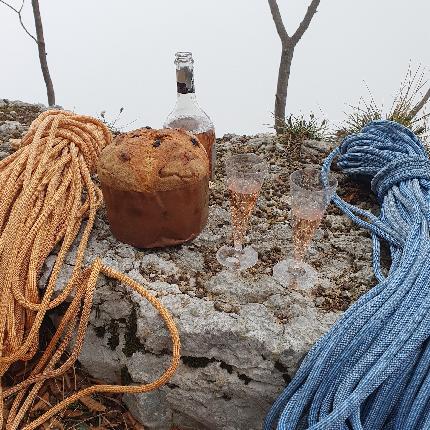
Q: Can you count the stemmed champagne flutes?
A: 2